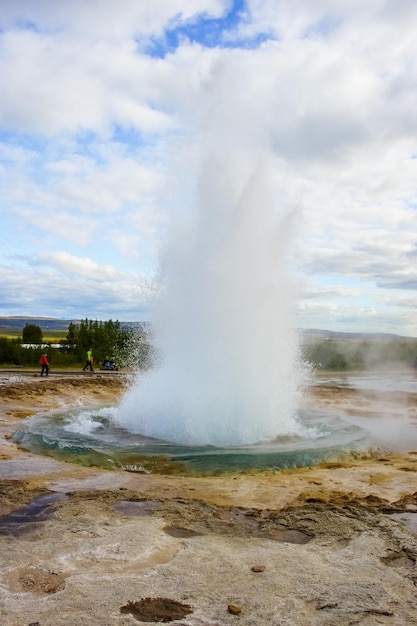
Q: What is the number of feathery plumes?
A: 1